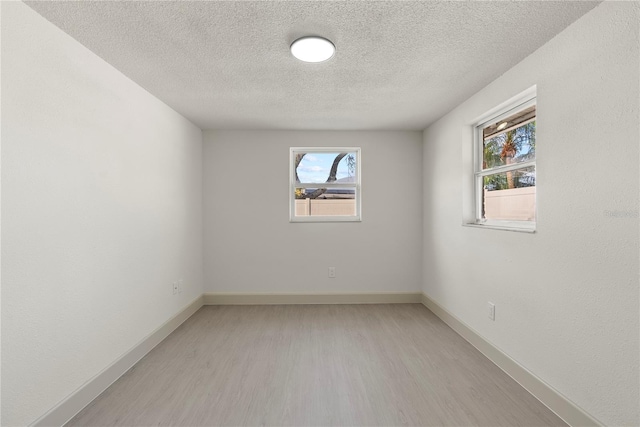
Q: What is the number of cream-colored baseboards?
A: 3